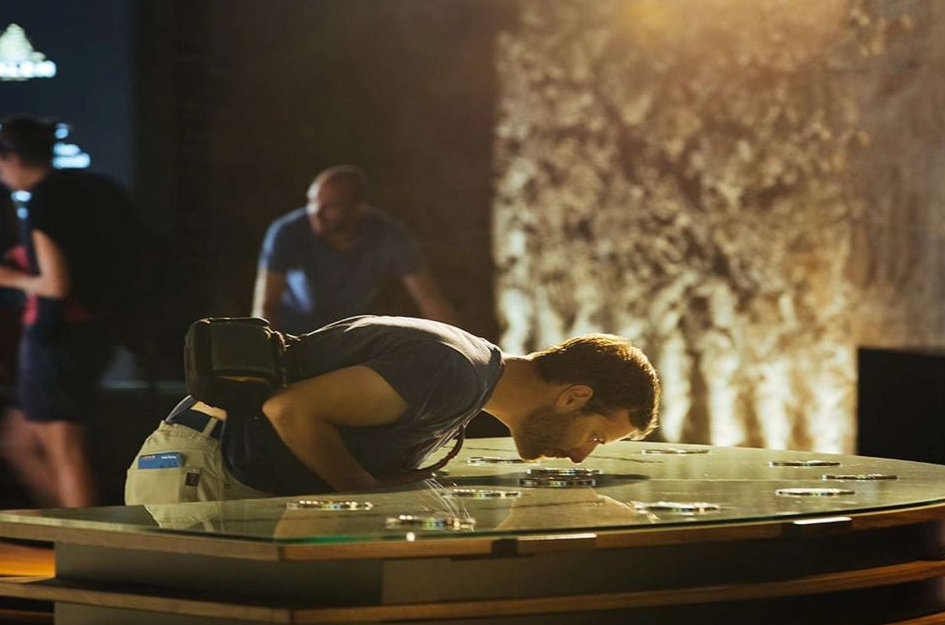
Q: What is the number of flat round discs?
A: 11